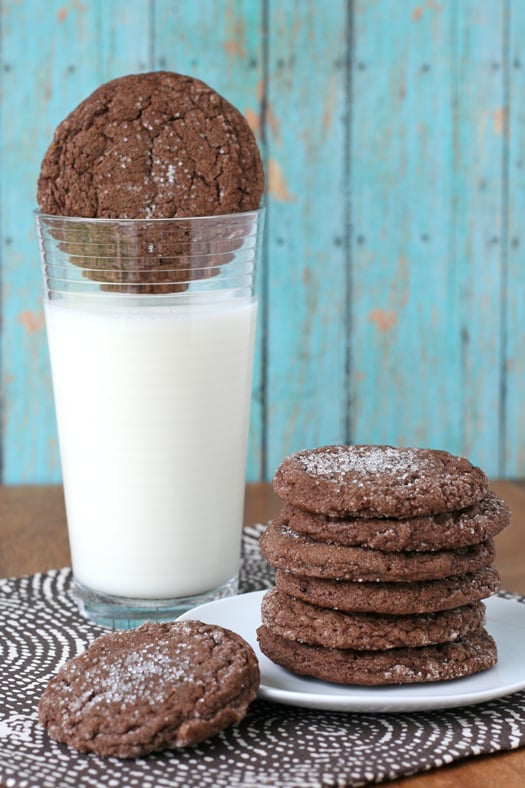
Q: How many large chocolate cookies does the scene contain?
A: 8